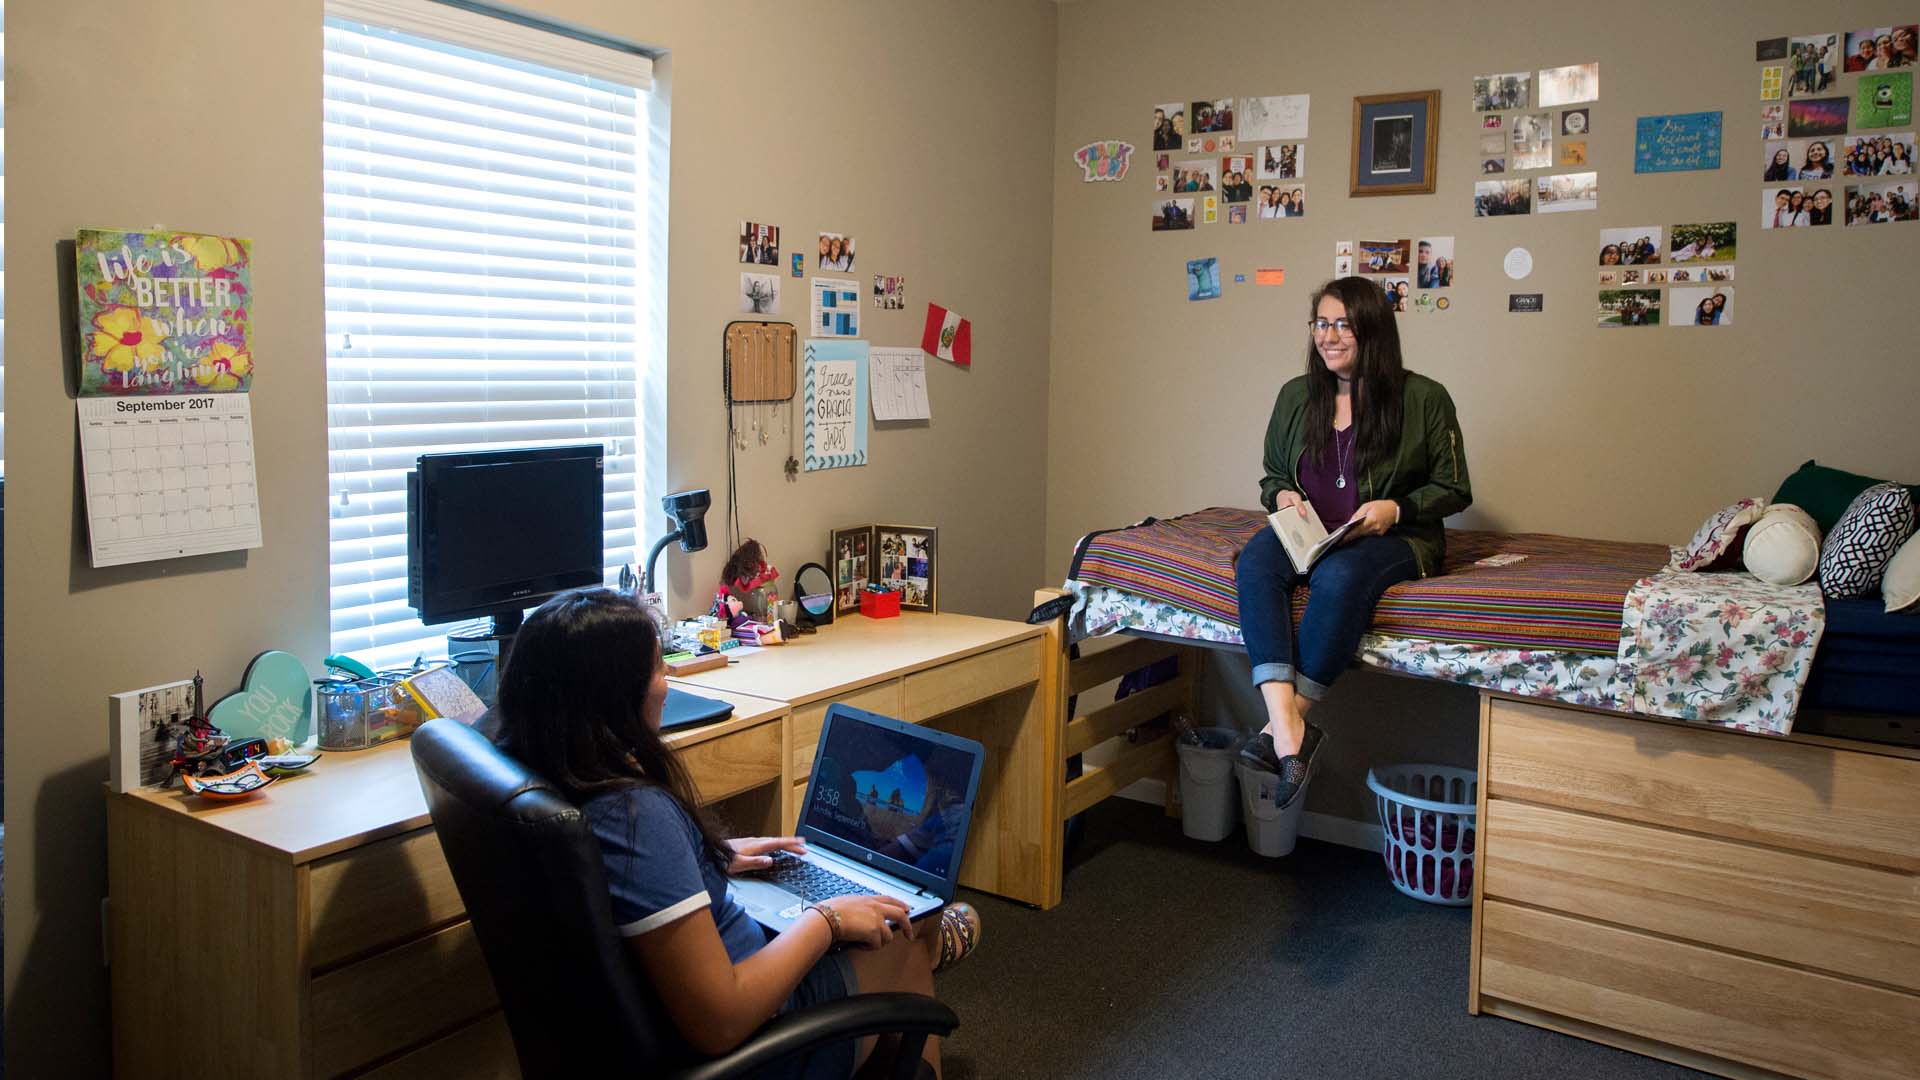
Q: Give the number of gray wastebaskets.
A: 2